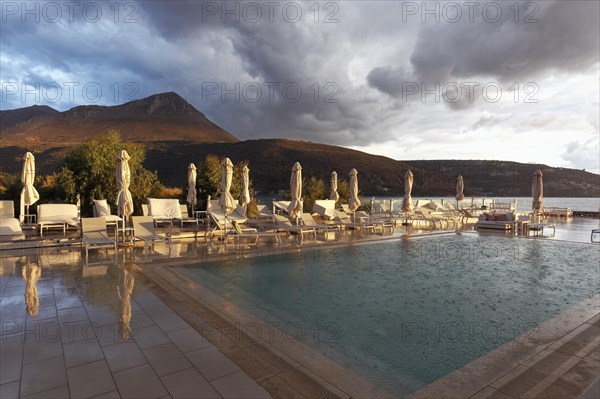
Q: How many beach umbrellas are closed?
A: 11